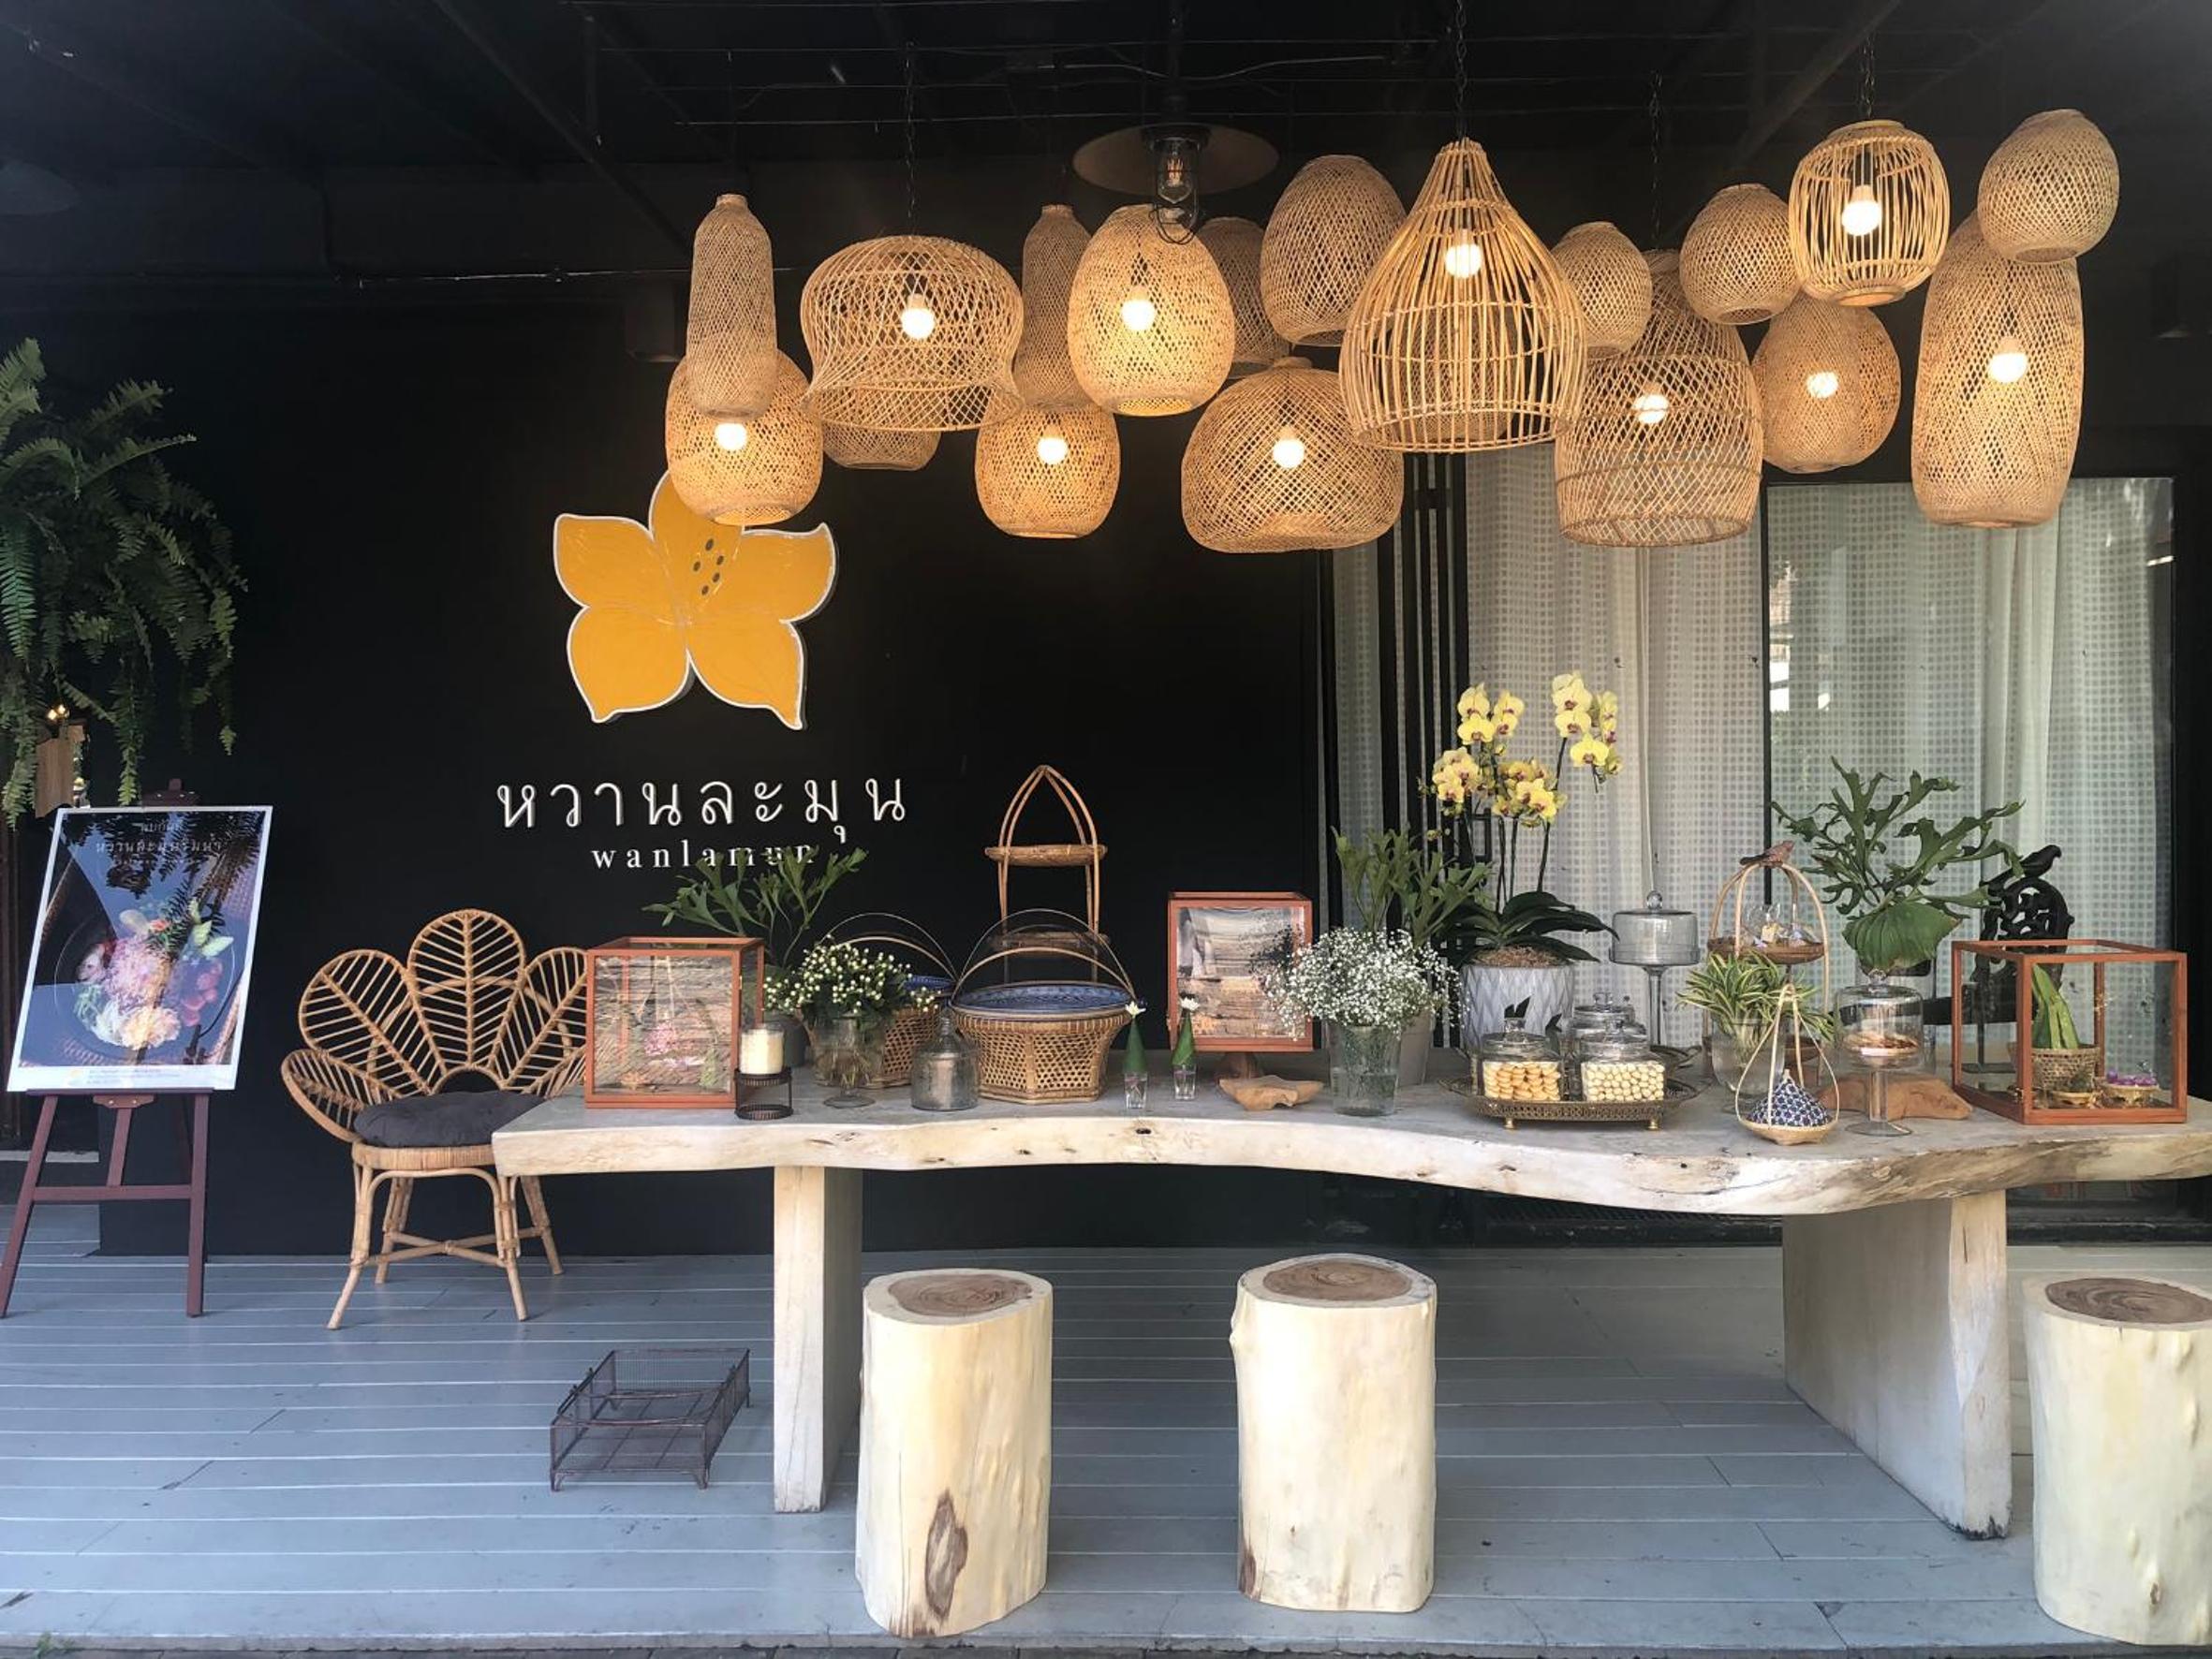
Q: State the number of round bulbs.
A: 10